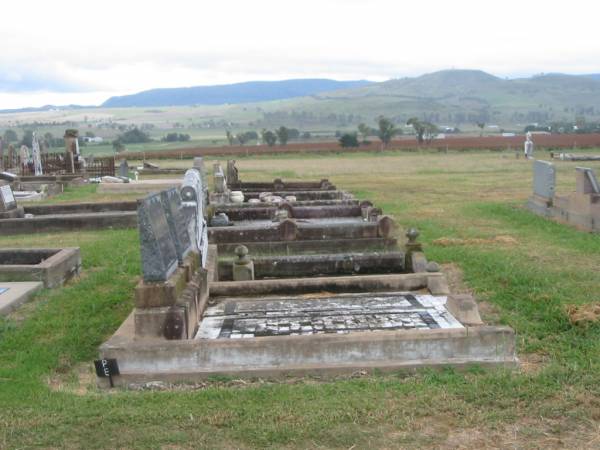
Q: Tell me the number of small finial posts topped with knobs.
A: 2